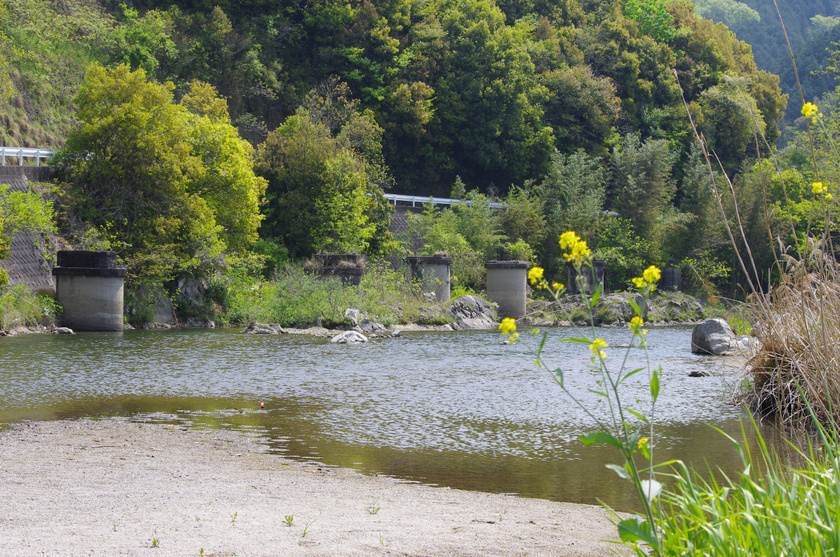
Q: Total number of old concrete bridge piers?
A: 6